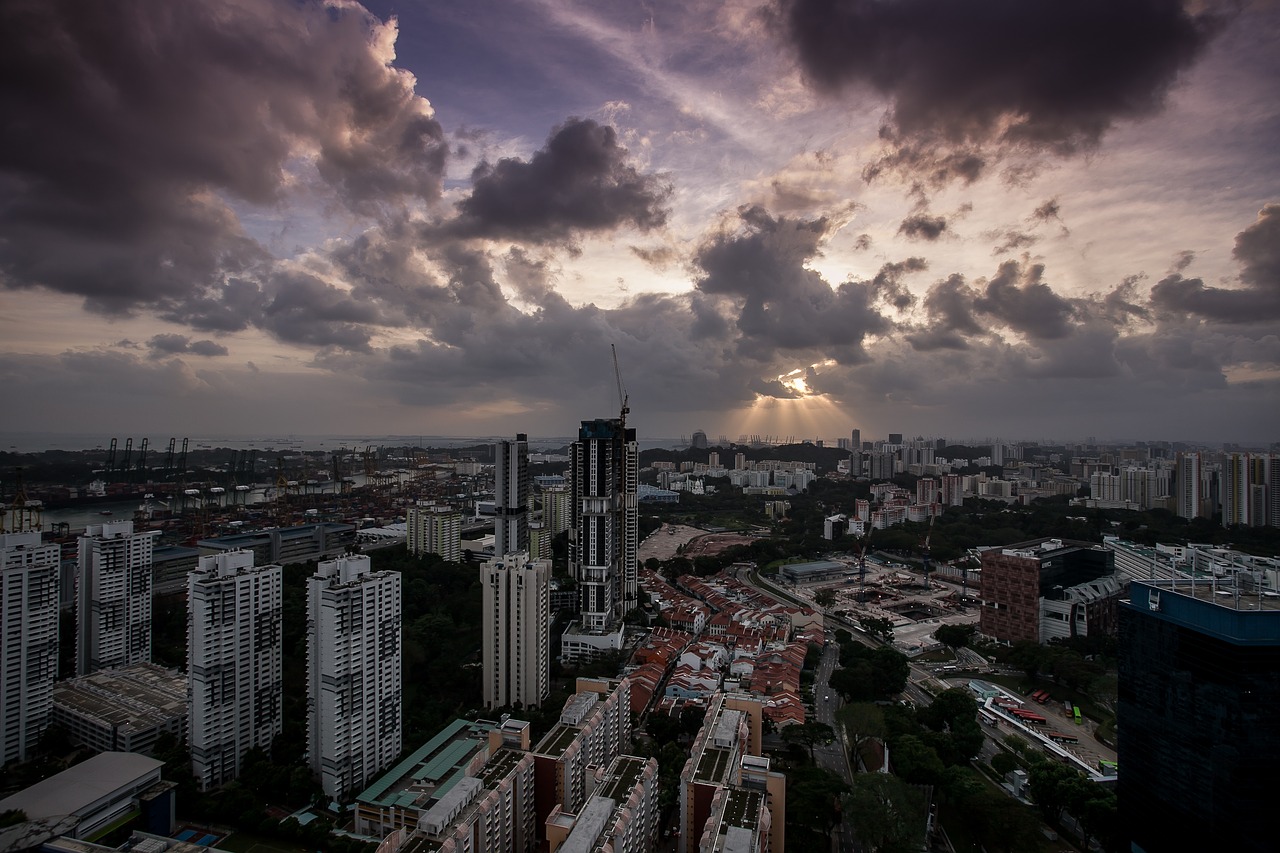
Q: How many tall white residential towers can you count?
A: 5